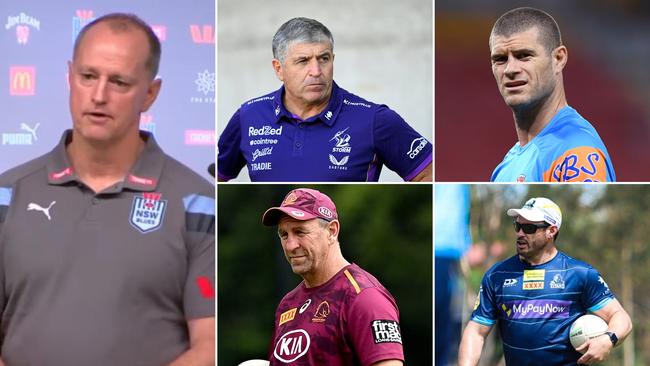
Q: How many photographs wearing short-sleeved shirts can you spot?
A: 5